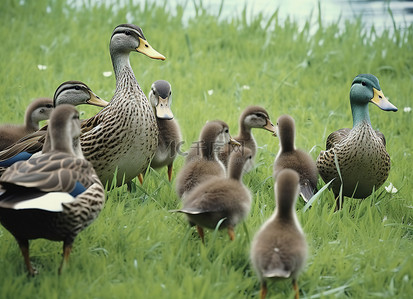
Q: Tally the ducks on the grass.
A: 11